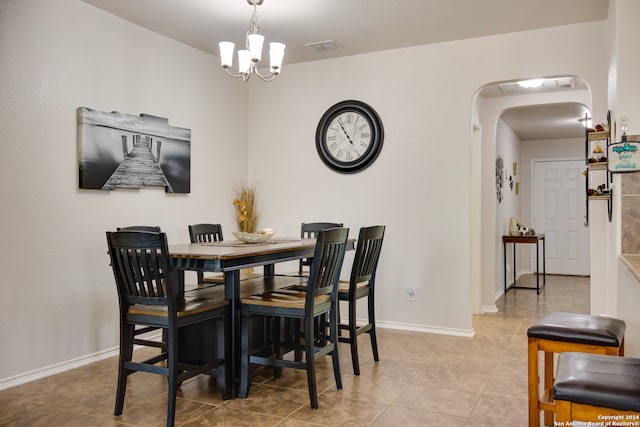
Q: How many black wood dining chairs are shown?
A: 6